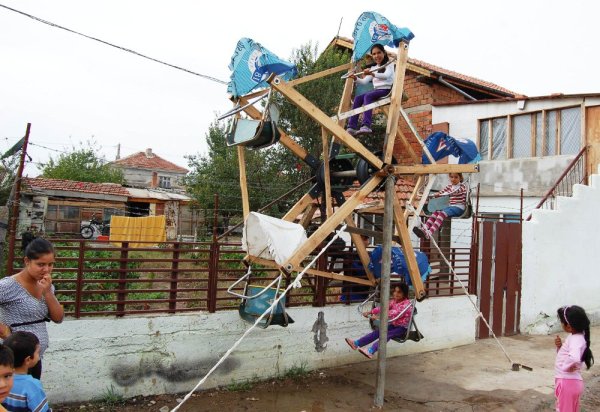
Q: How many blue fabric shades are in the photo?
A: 4